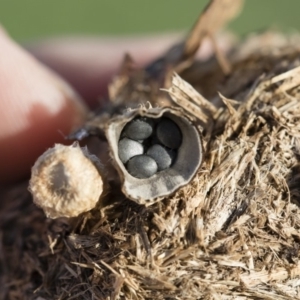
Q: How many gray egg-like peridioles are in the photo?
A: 5